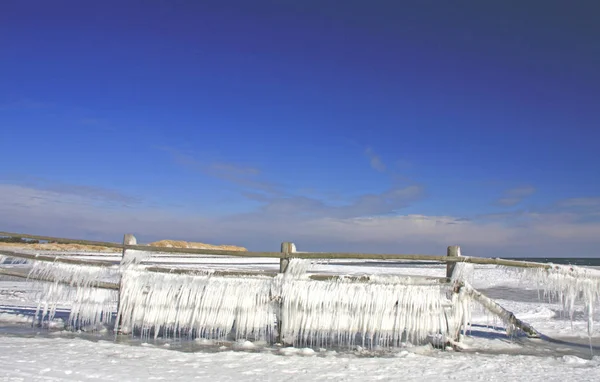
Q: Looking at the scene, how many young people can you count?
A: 0